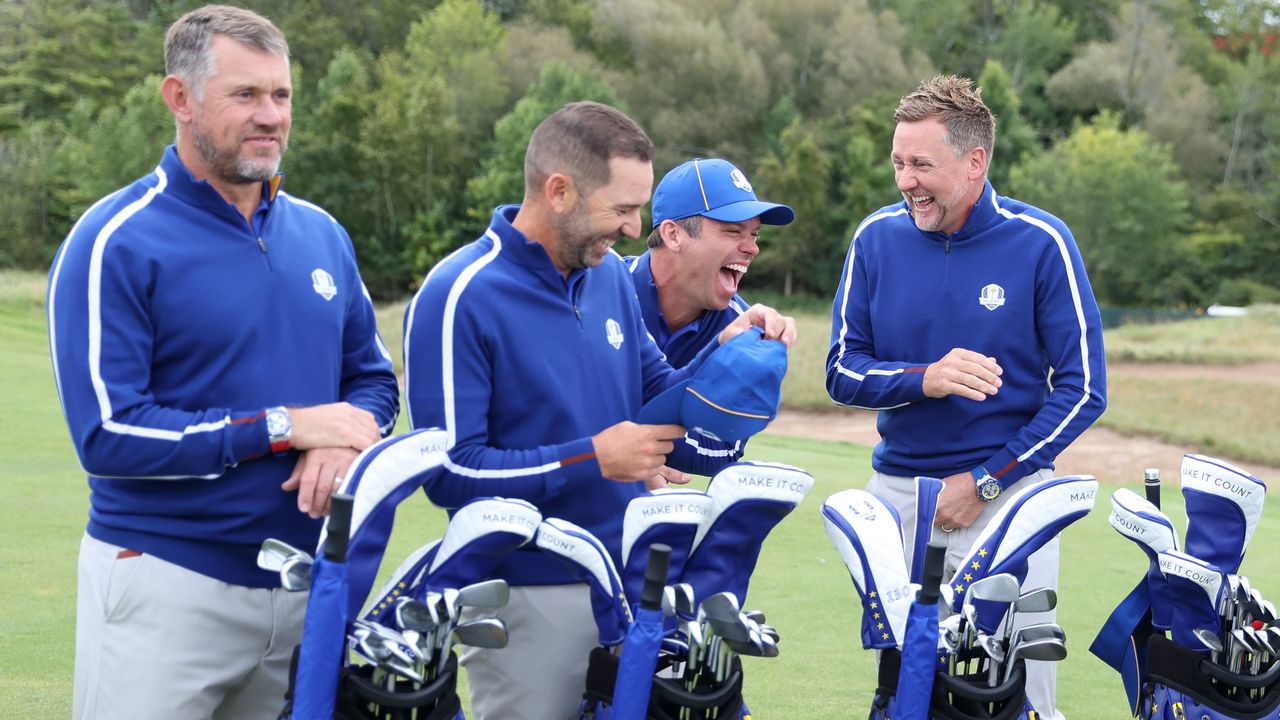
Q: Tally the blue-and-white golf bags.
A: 4